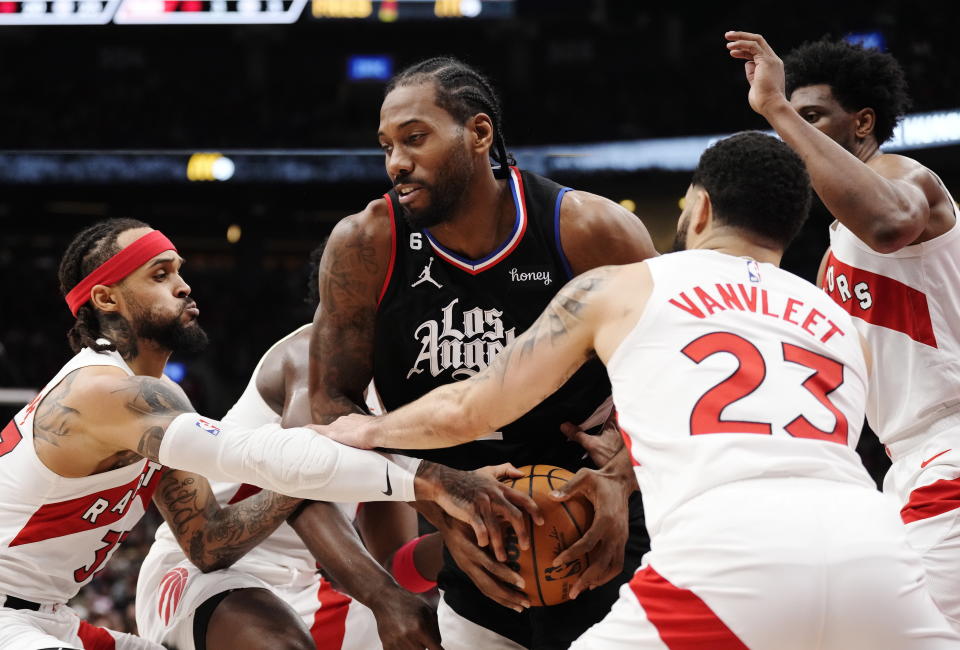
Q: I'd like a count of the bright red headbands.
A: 1